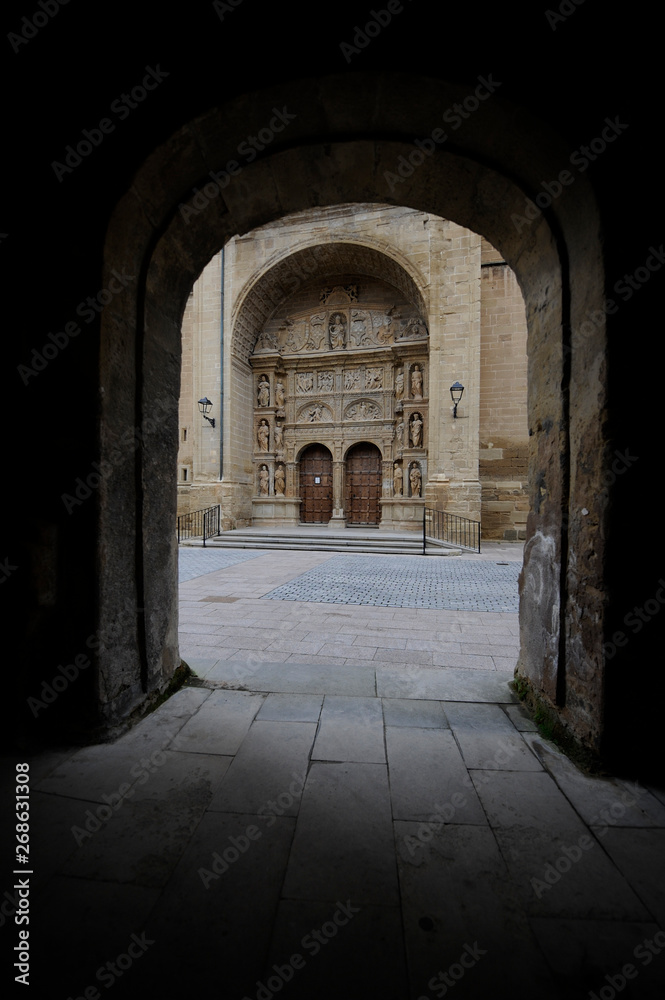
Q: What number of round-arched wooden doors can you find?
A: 2